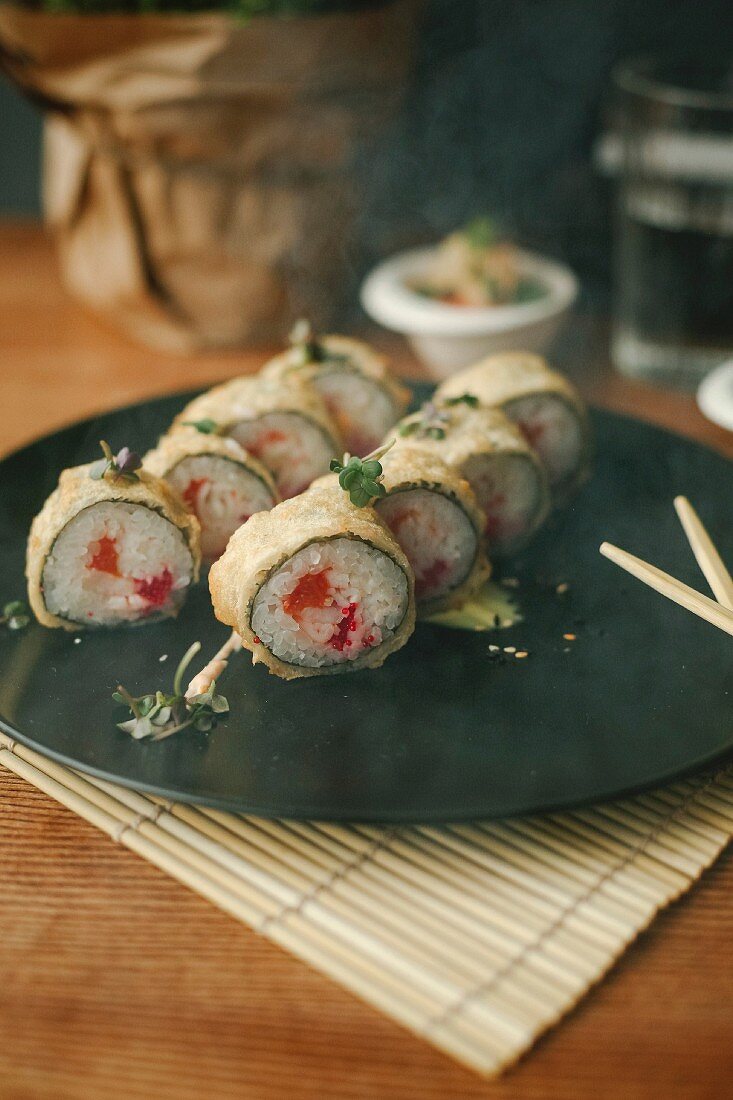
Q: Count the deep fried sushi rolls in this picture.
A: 8